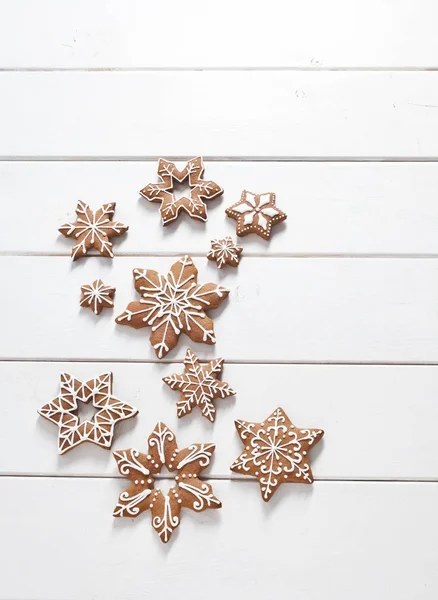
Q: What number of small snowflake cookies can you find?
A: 2